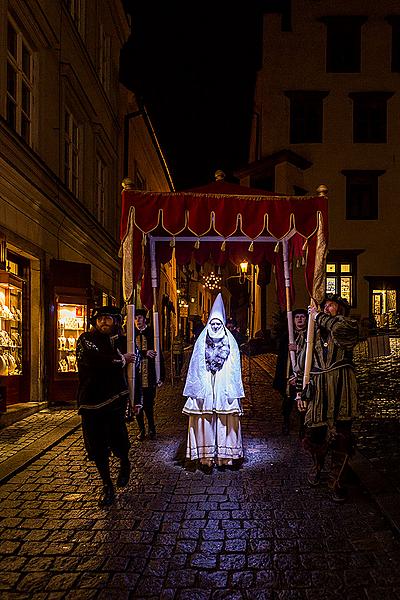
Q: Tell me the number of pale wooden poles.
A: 4